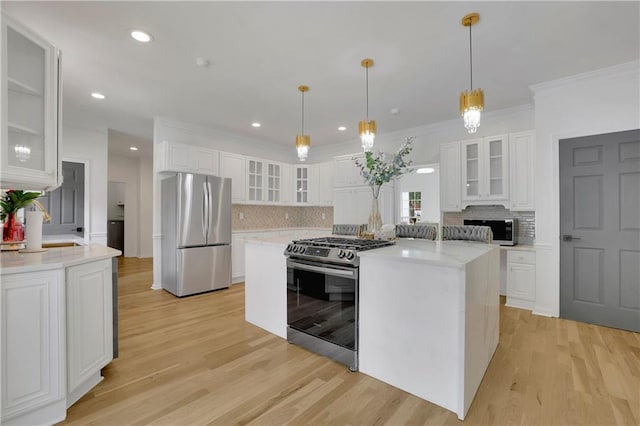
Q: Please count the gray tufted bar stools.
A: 3